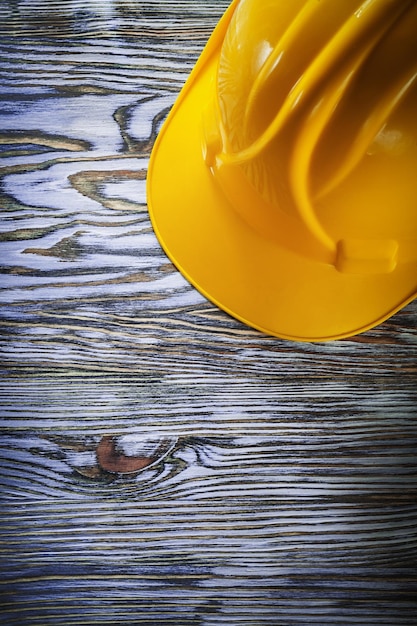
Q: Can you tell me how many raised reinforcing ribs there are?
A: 4